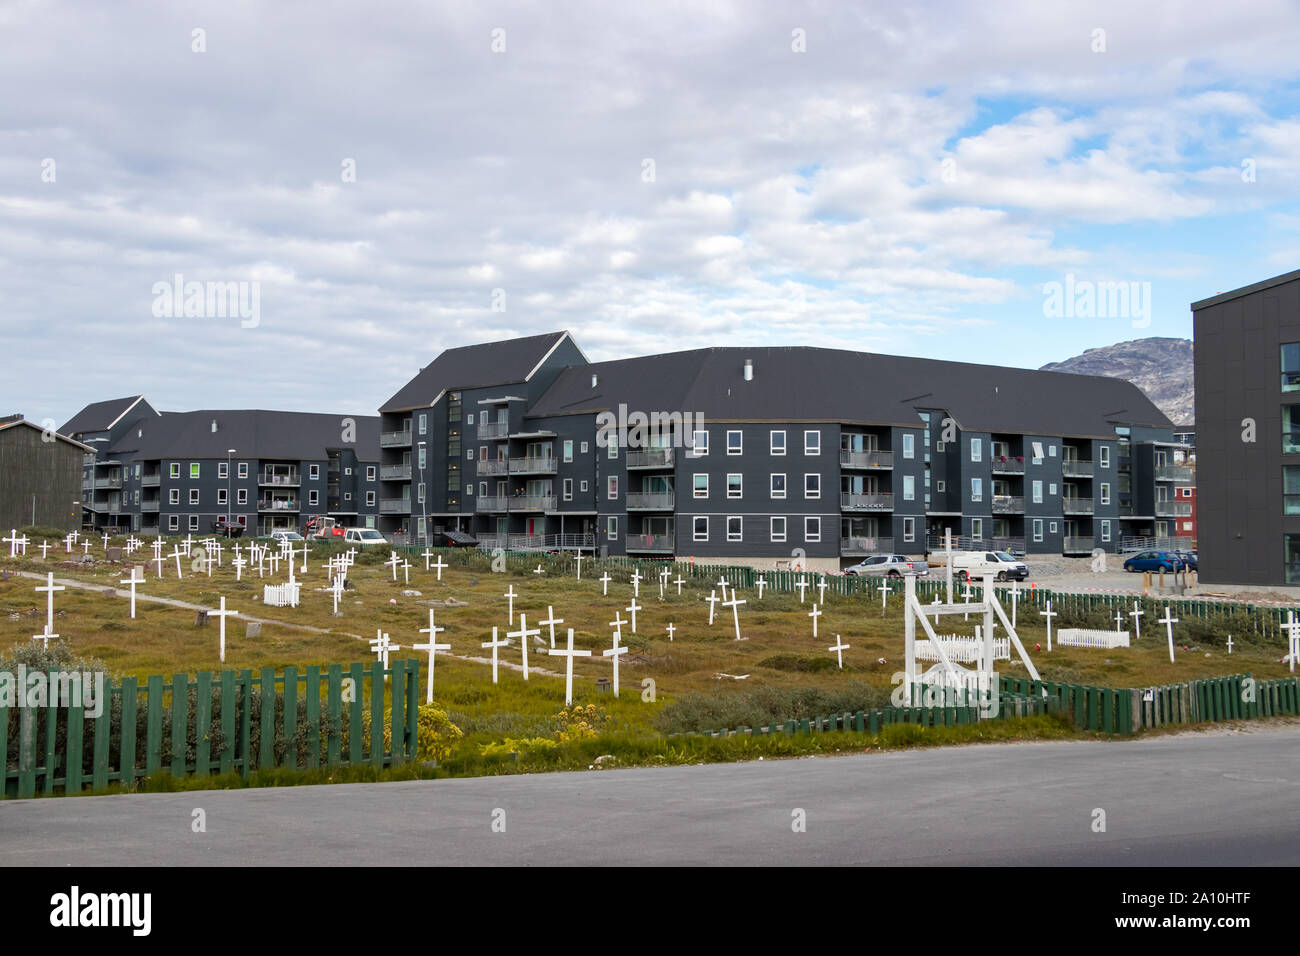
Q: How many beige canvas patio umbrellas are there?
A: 0